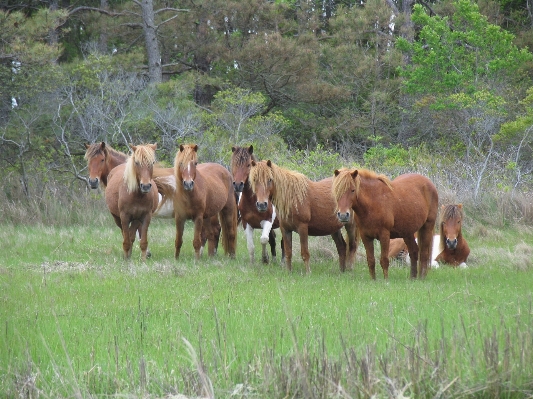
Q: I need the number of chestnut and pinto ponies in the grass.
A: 7